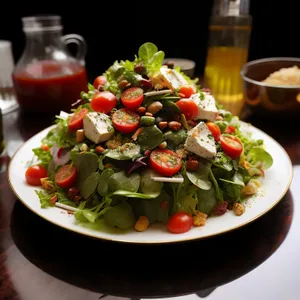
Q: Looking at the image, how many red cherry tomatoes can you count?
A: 13